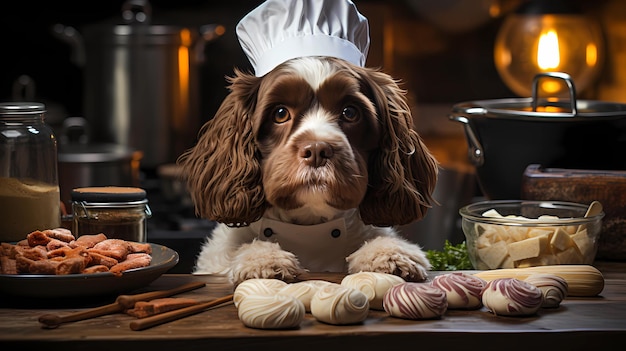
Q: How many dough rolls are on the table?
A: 9